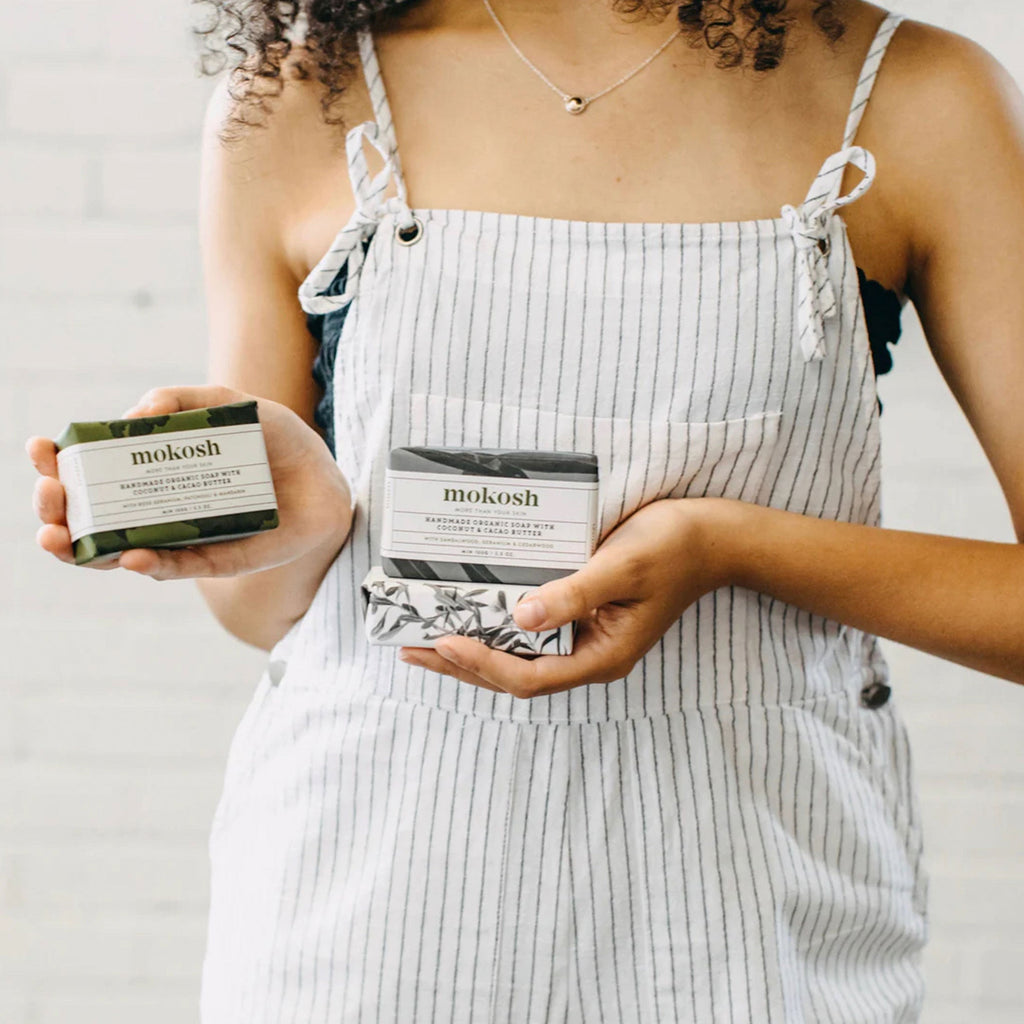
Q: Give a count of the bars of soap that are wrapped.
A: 3